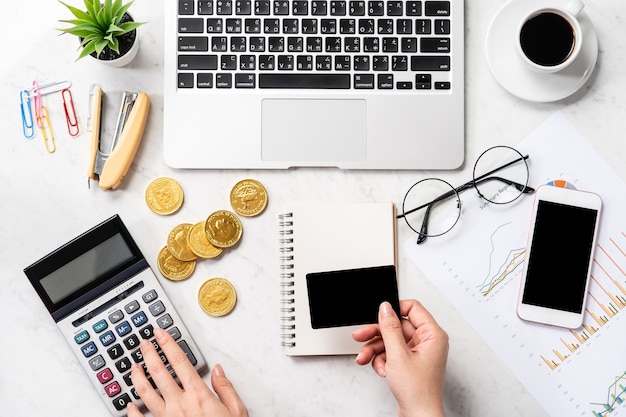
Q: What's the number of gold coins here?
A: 7